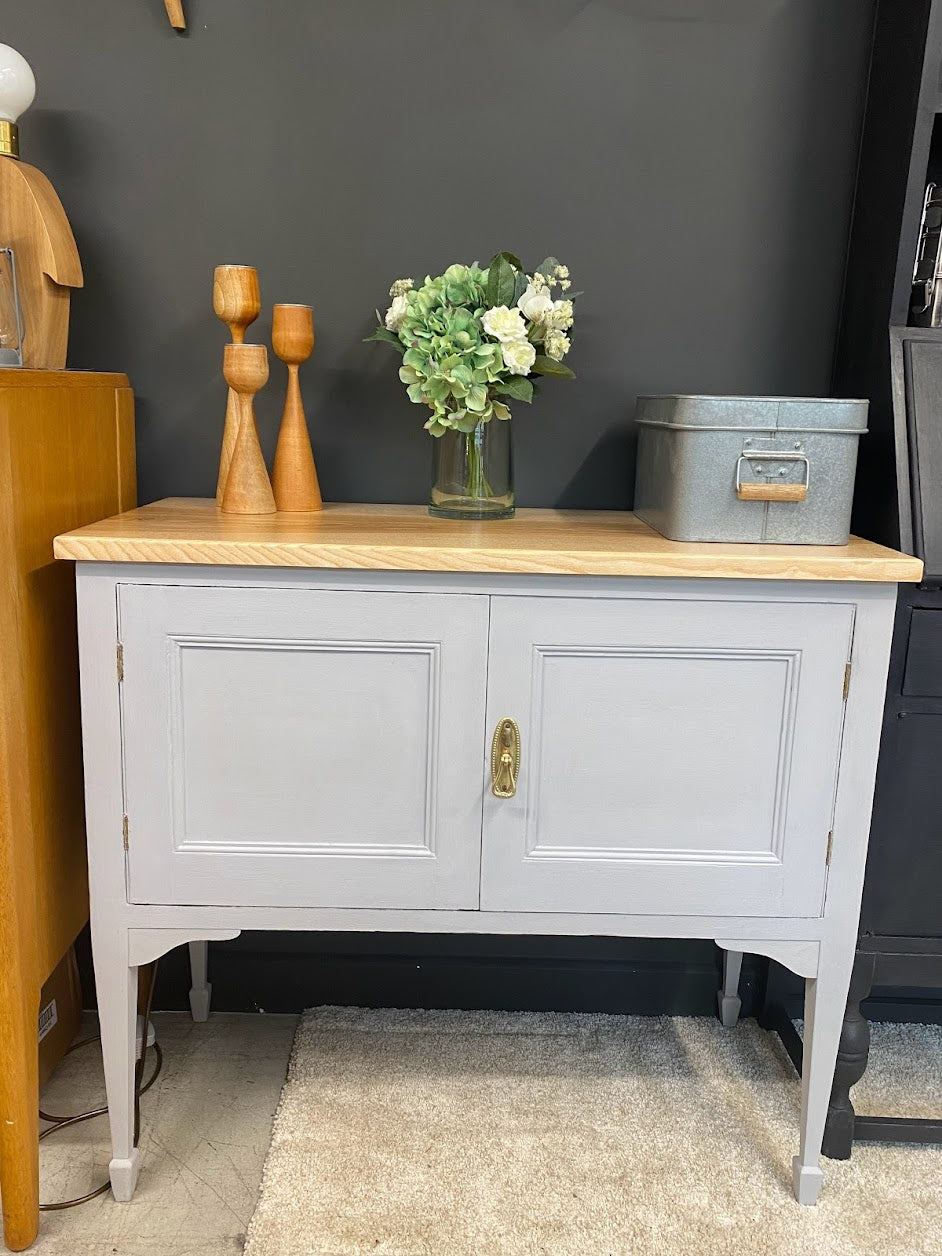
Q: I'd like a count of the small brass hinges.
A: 4